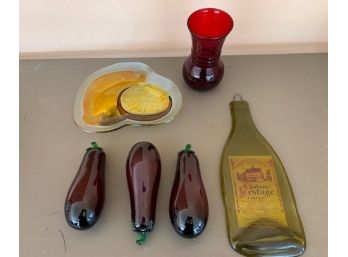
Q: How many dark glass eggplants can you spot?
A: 3